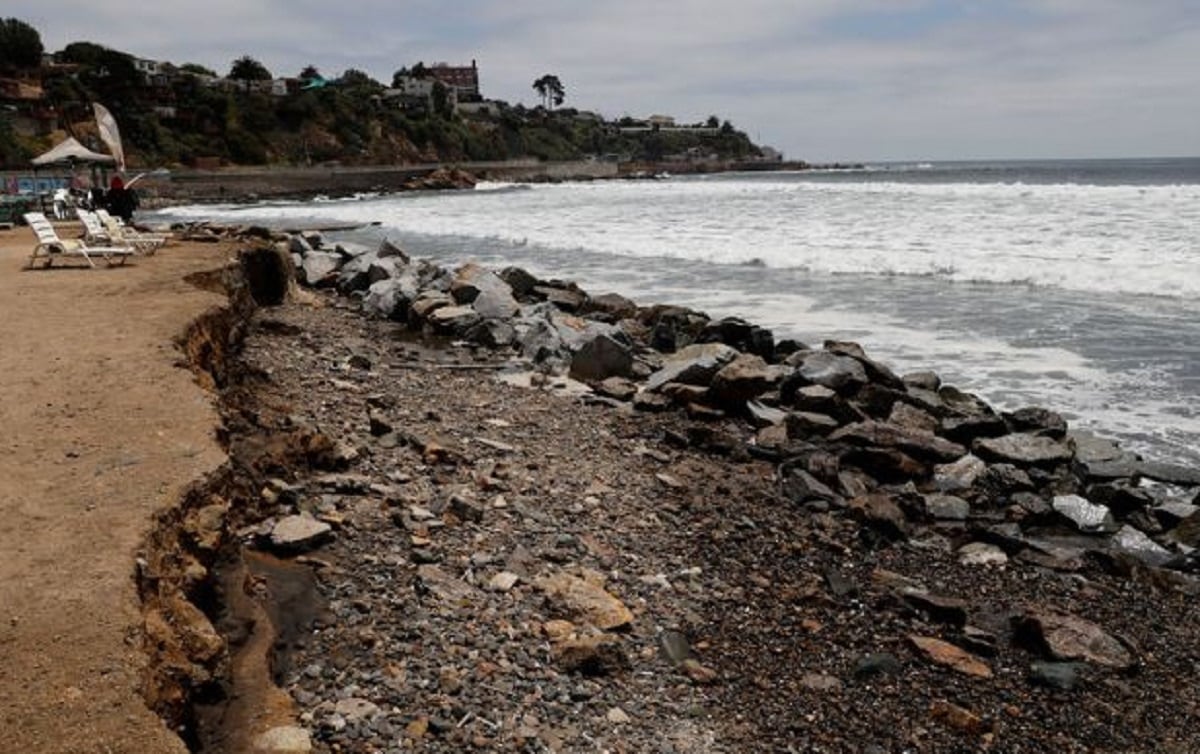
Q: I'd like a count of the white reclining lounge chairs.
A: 3